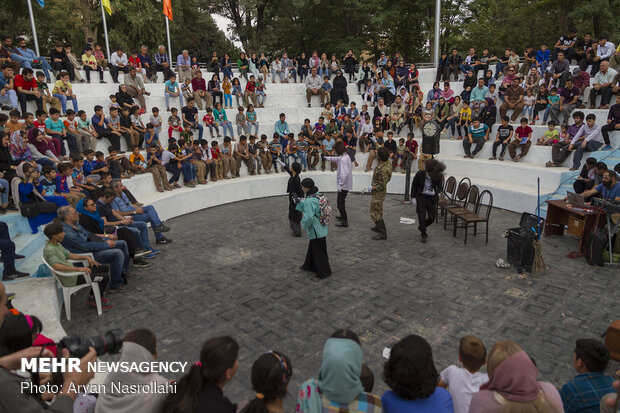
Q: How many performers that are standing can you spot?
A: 5